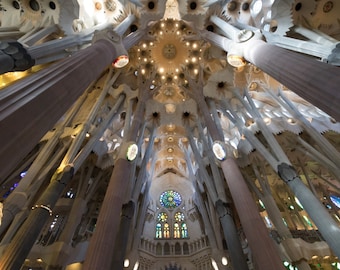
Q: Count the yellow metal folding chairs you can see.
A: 0